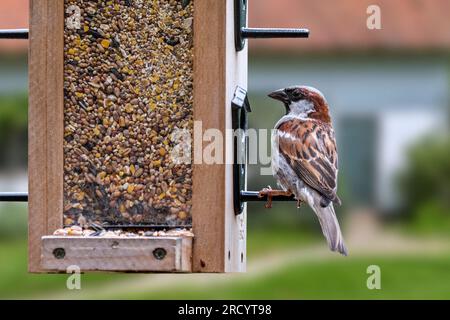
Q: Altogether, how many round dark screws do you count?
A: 2